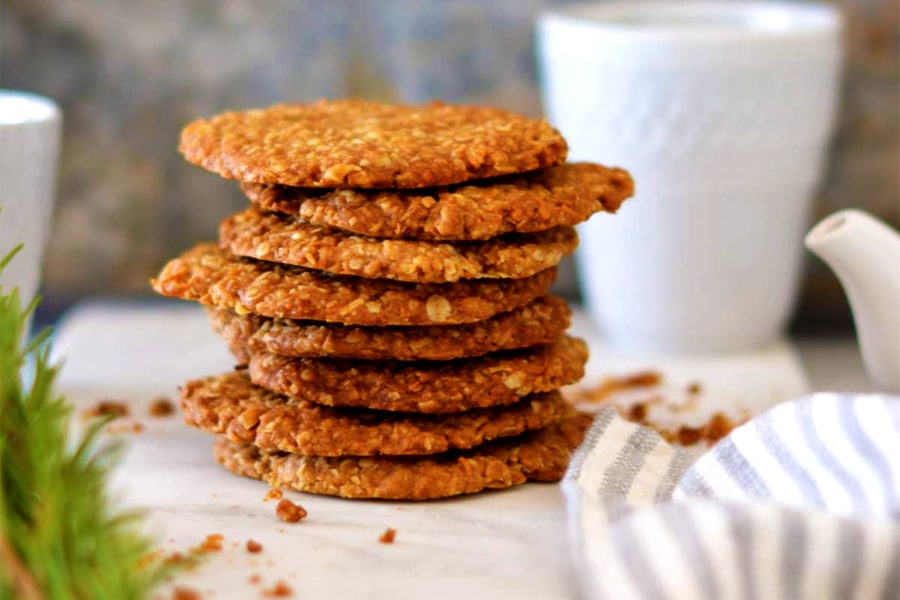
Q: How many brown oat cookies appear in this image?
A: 8